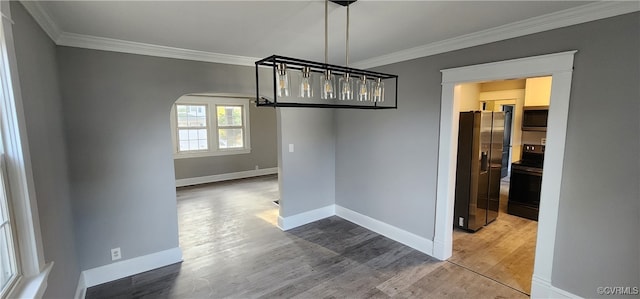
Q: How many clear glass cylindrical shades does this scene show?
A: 6